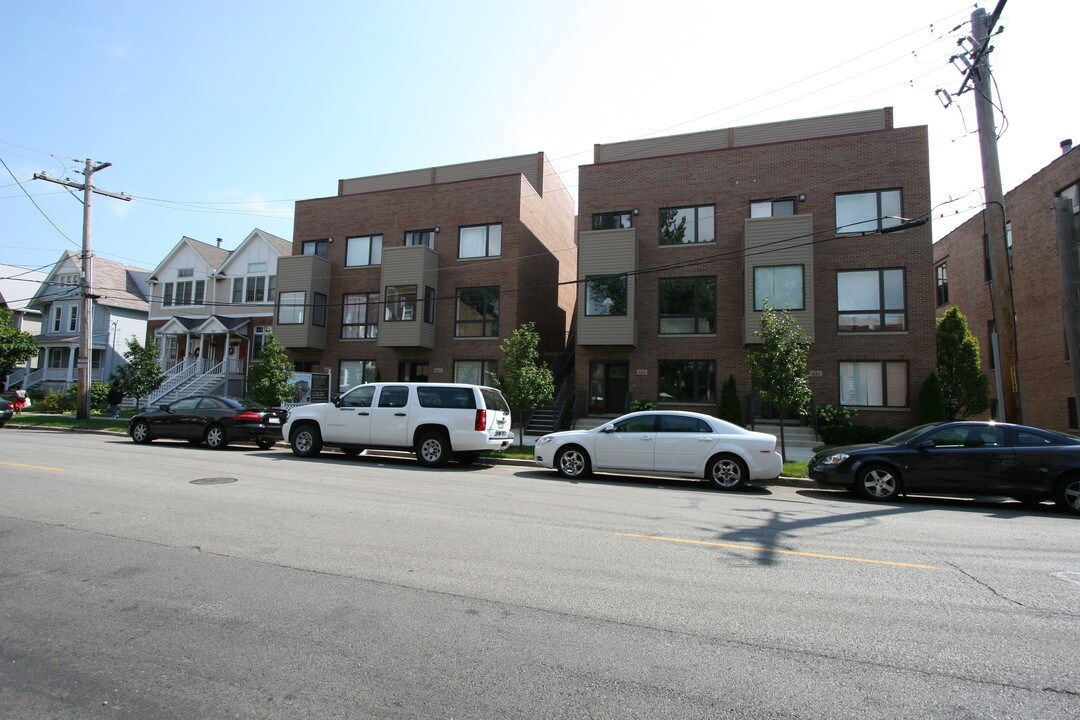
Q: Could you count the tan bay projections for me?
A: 4